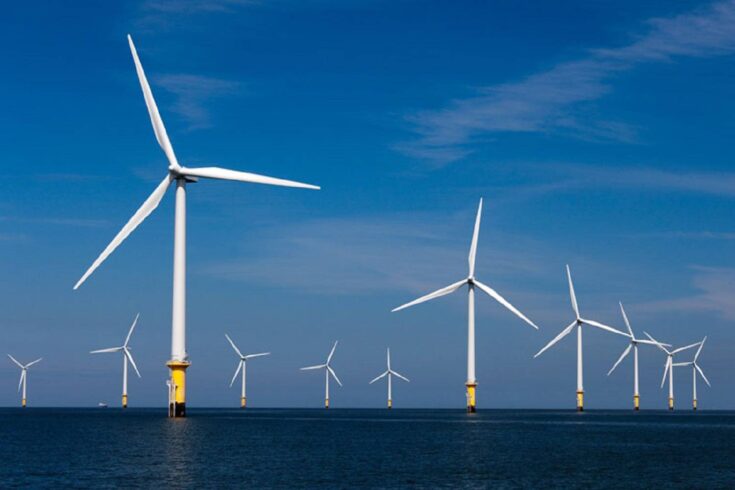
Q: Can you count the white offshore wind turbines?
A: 11